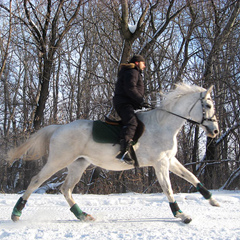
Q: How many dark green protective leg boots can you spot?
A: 4